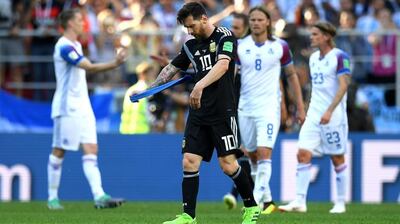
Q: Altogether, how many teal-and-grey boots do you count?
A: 2